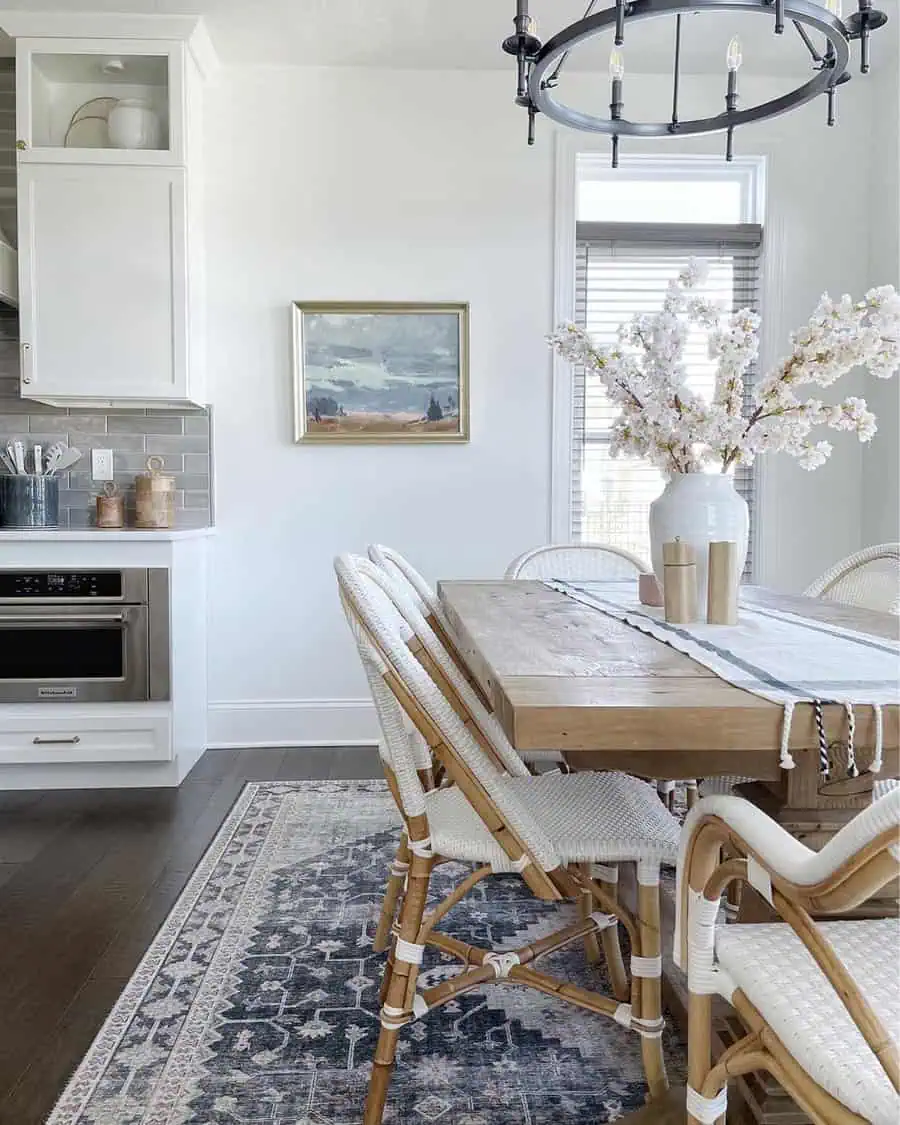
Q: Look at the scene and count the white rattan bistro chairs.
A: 5